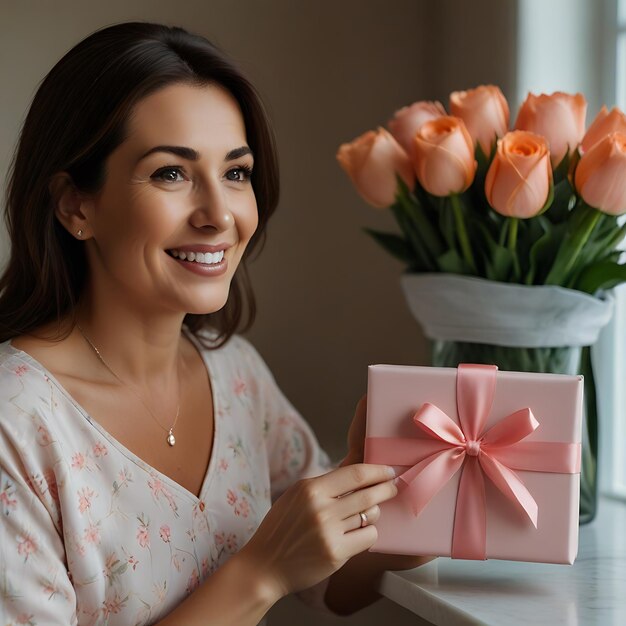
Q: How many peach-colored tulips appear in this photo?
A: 8